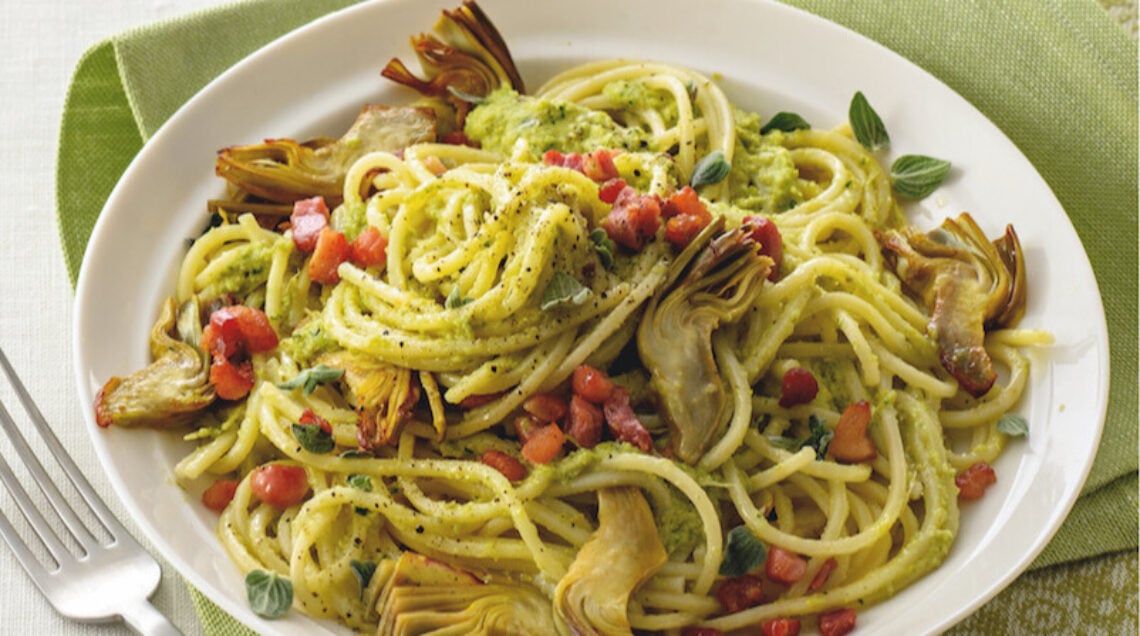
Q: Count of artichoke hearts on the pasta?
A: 8